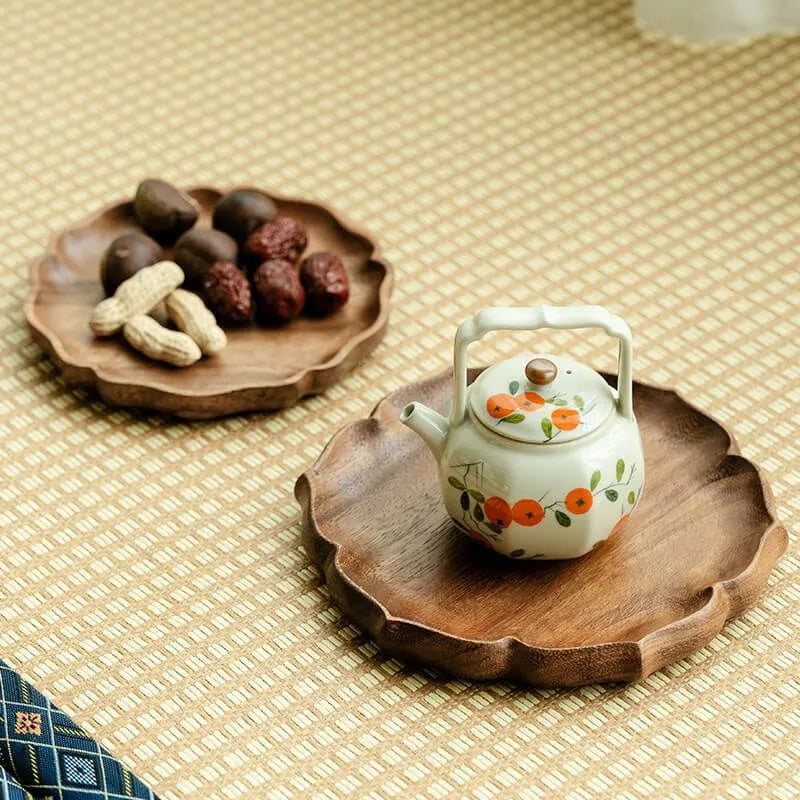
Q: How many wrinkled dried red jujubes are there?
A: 4